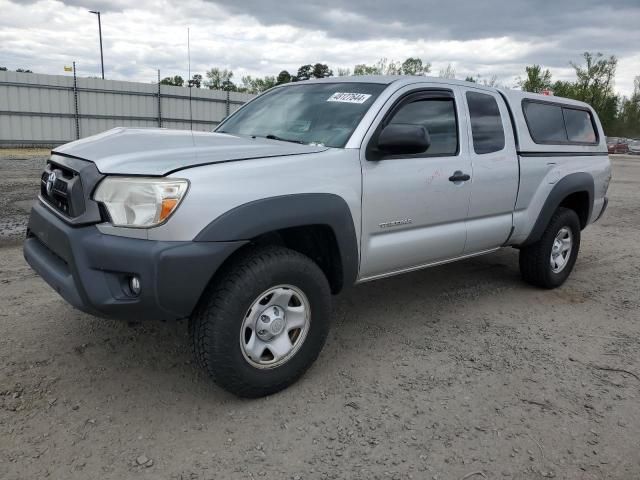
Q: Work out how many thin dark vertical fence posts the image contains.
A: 3